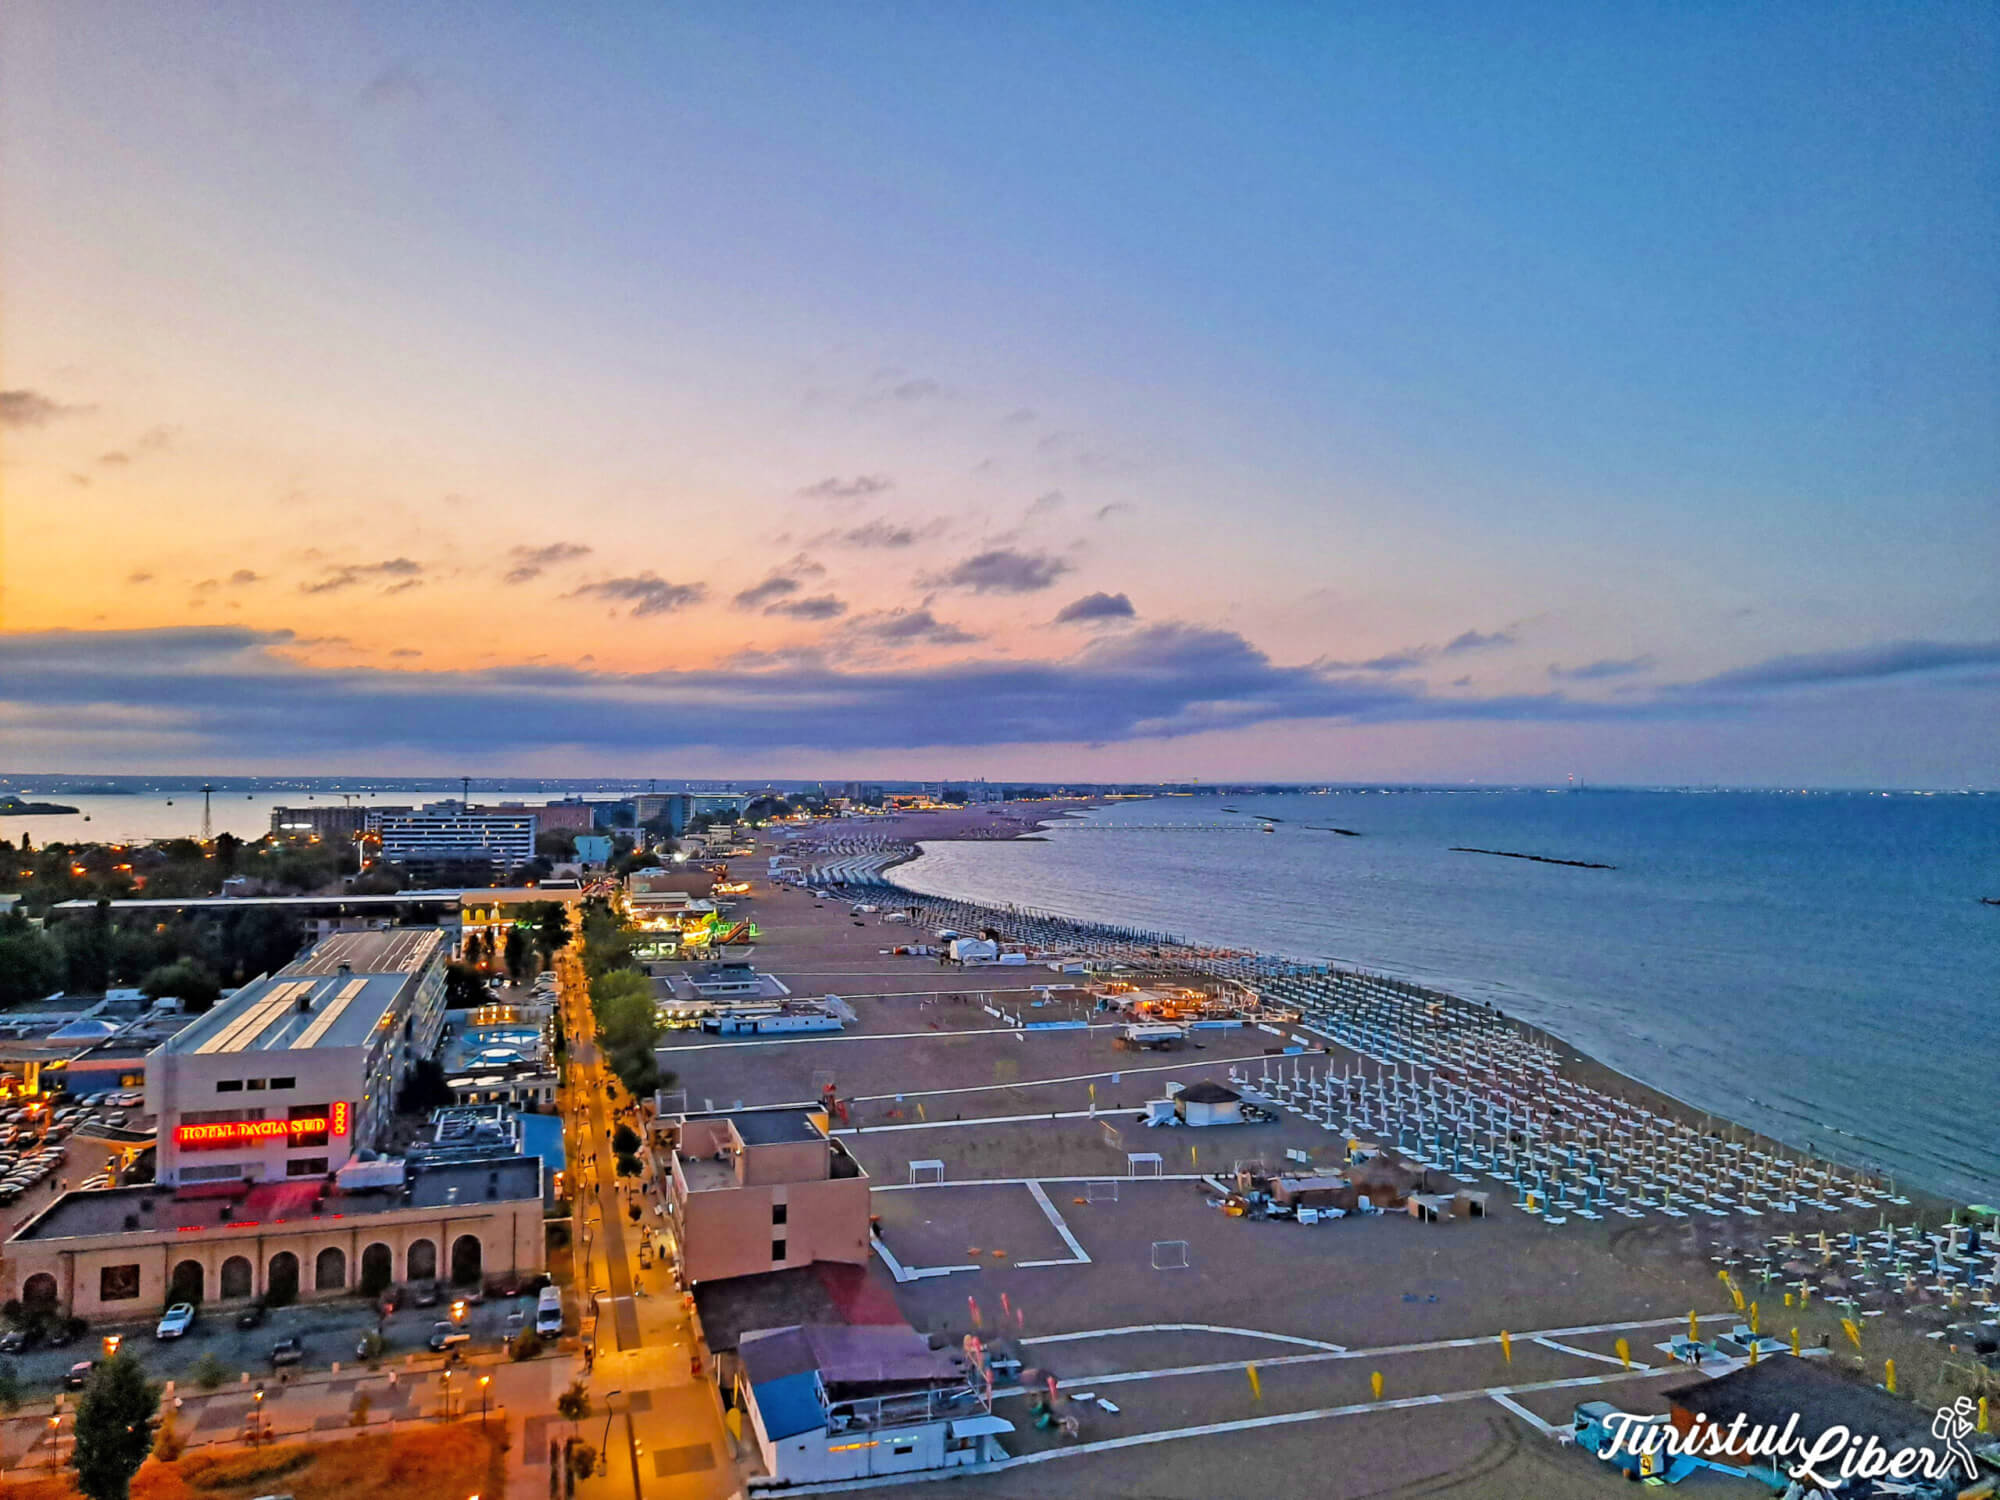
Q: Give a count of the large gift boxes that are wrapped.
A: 0